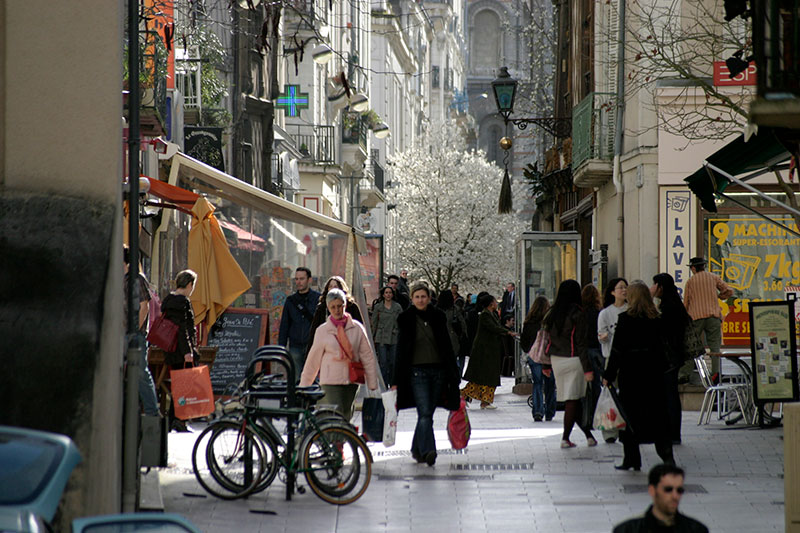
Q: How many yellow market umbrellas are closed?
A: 1